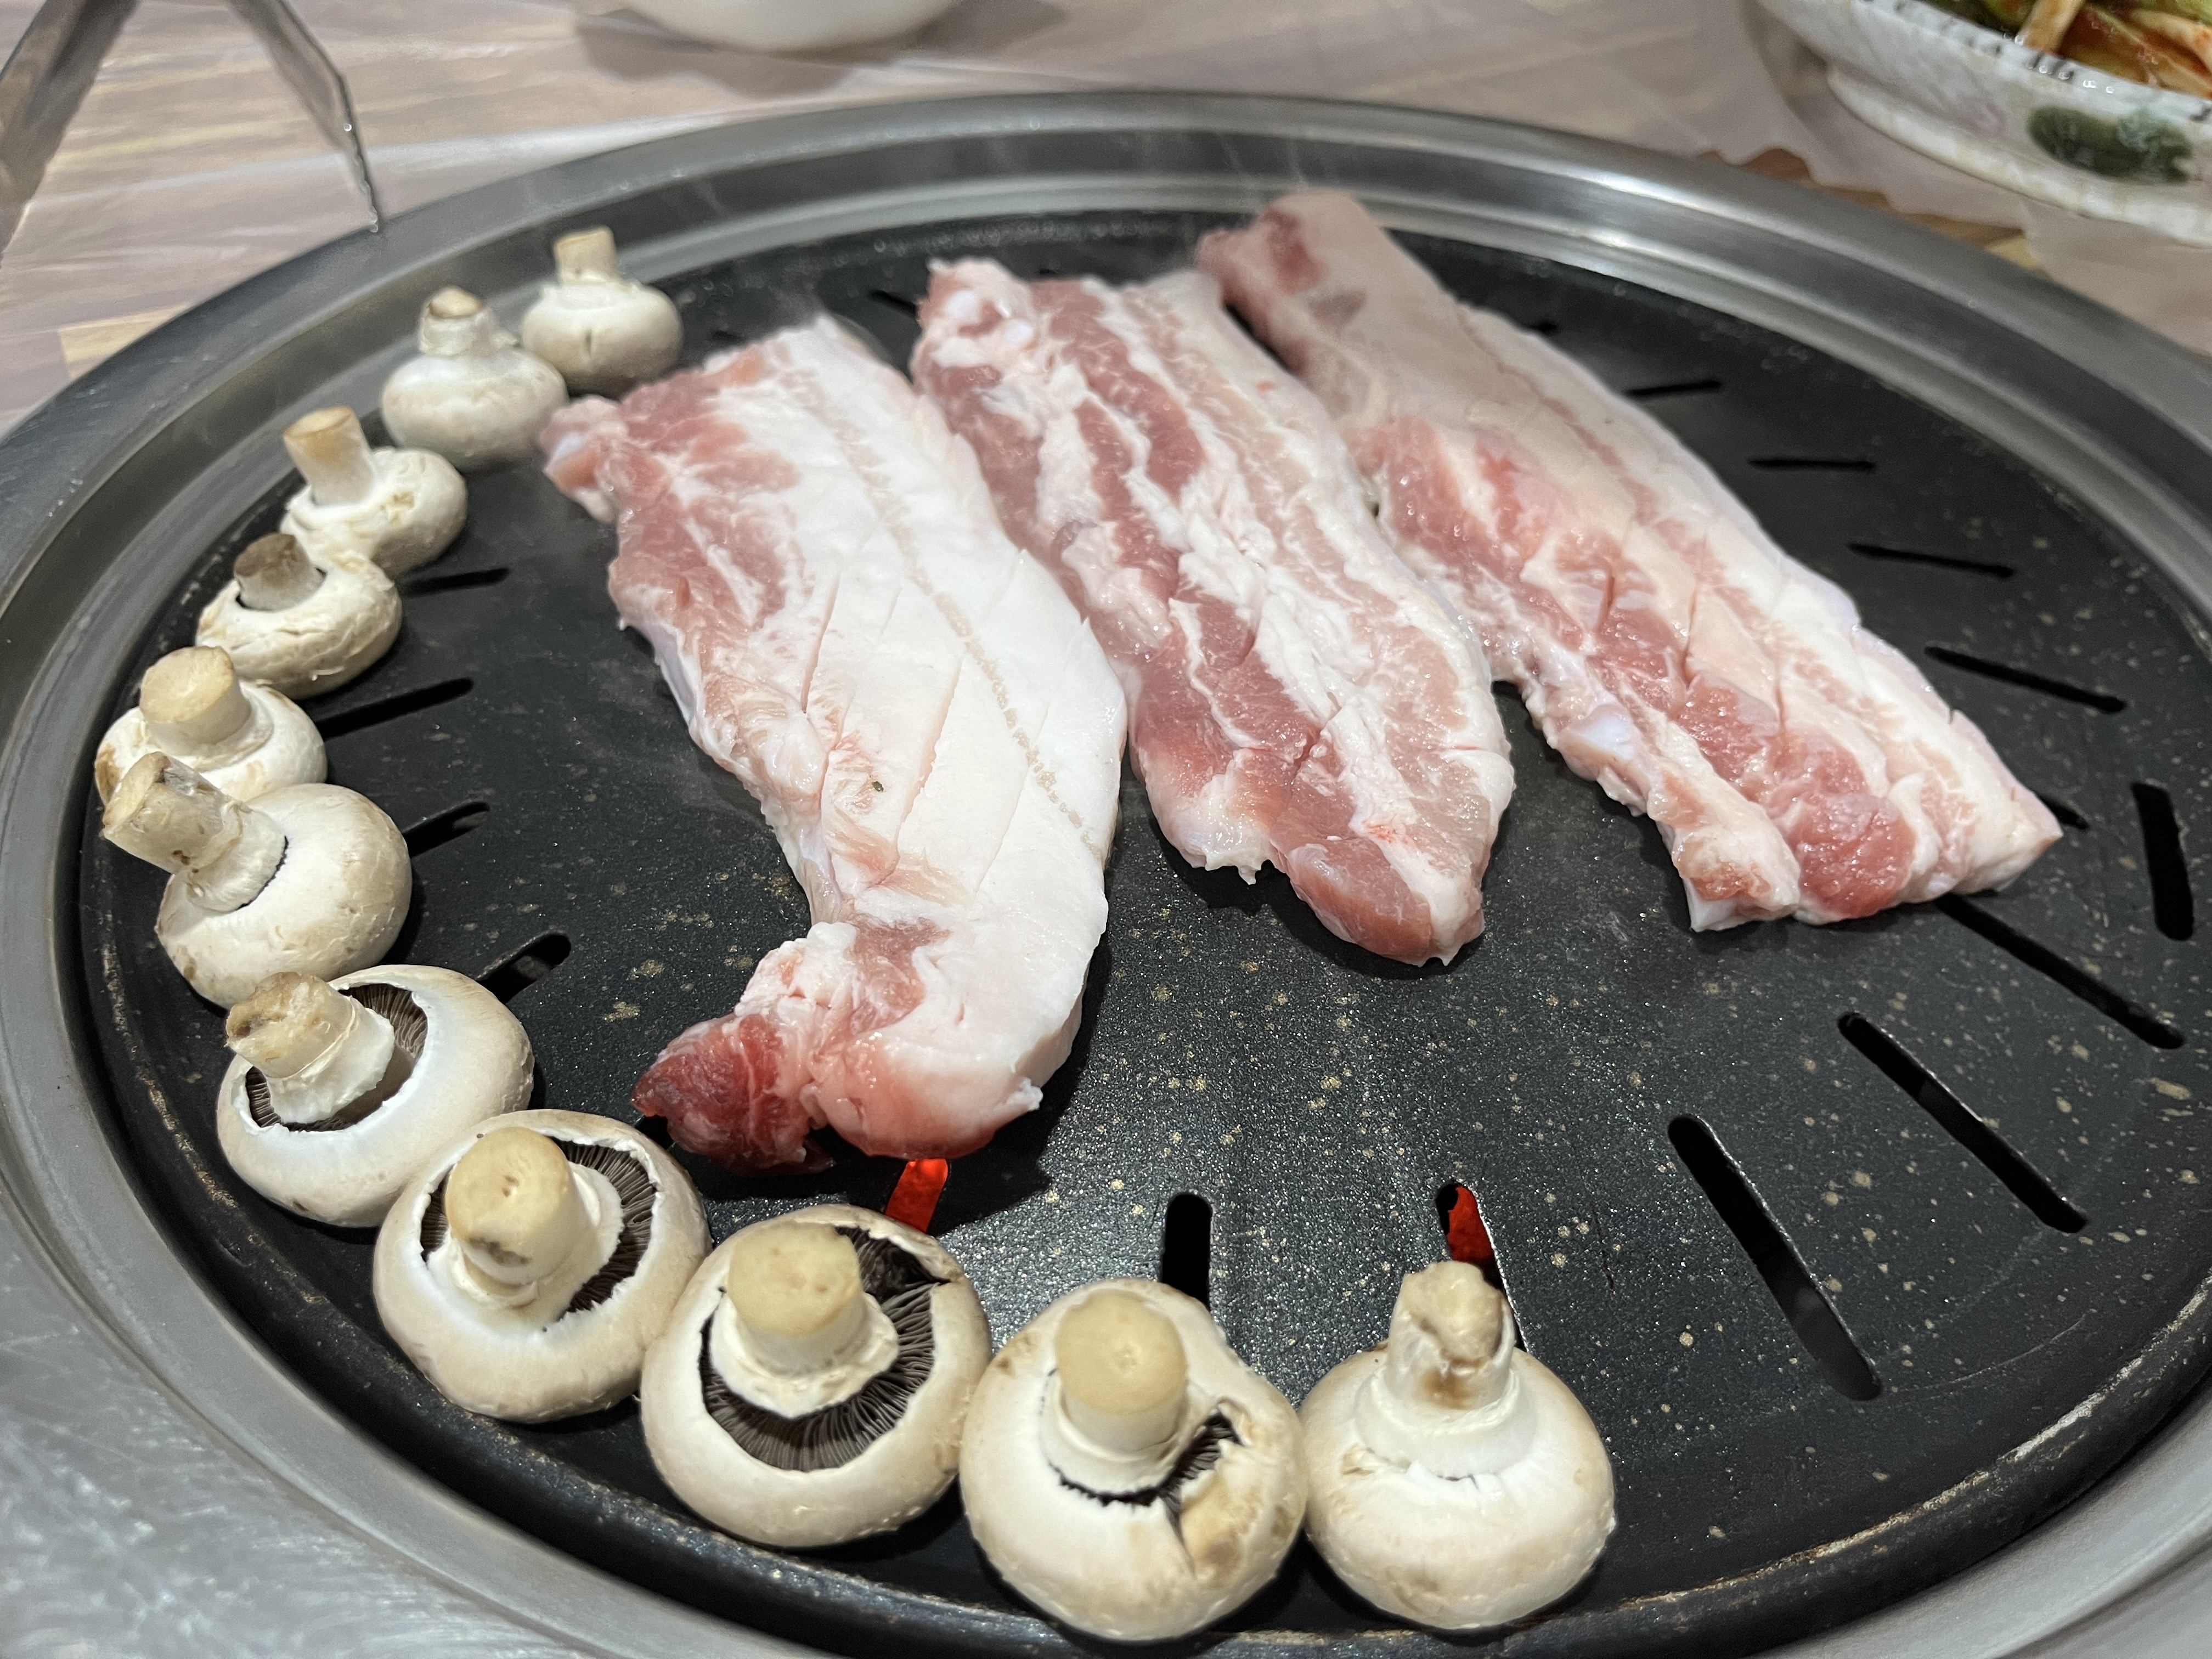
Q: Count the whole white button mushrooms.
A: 11